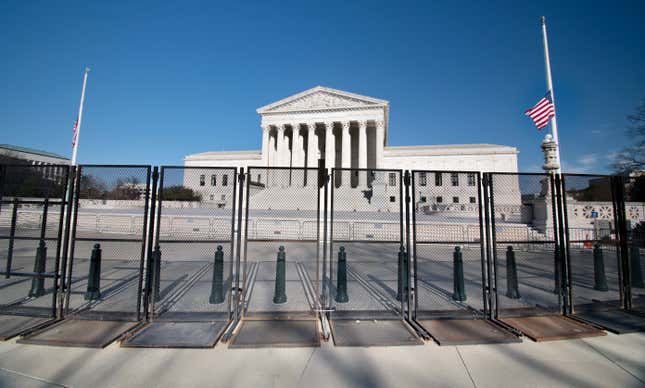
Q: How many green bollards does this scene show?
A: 12